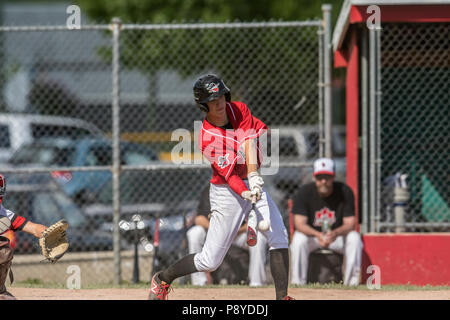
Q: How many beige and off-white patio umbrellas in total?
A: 0